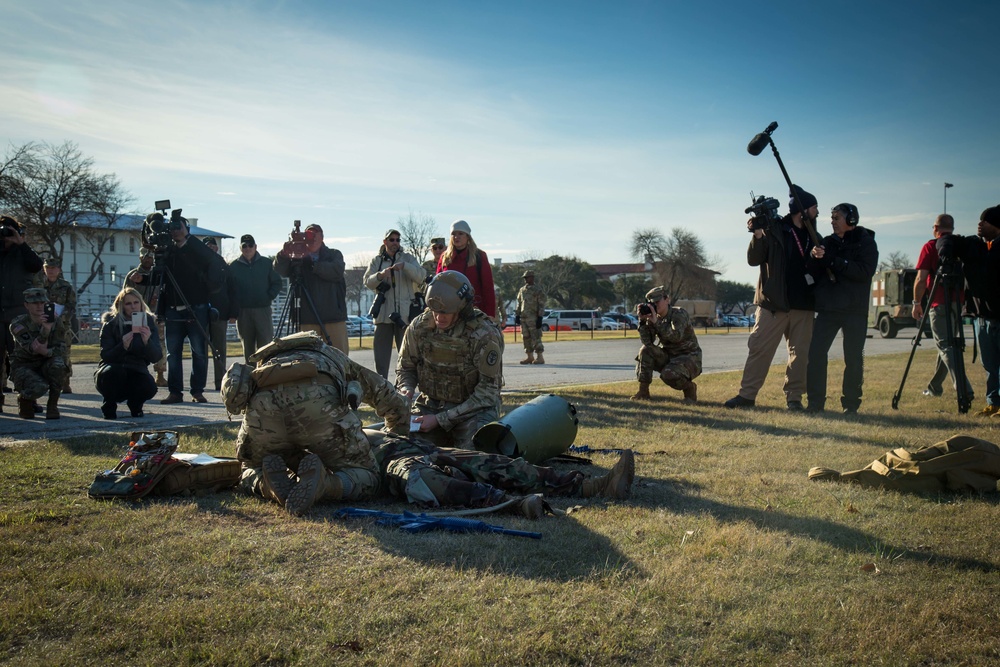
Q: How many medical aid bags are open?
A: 1